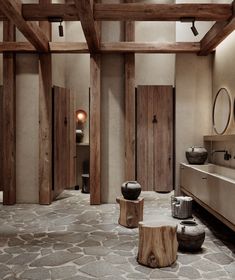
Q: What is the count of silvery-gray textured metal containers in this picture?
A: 1